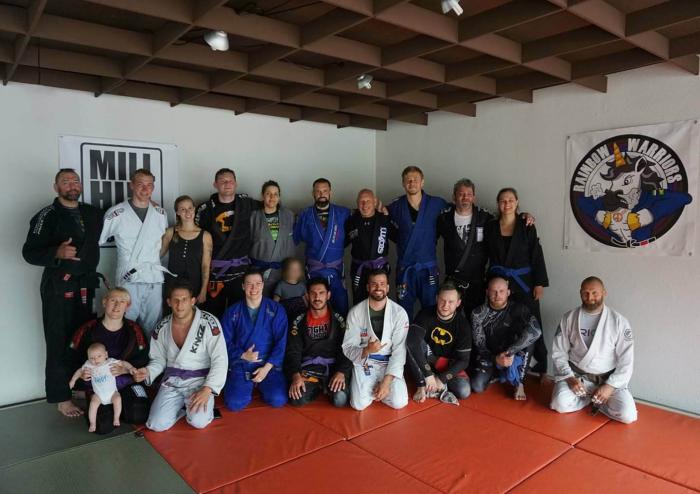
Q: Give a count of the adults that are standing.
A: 10